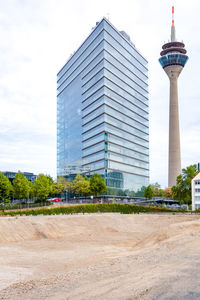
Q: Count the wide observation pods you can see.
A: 1